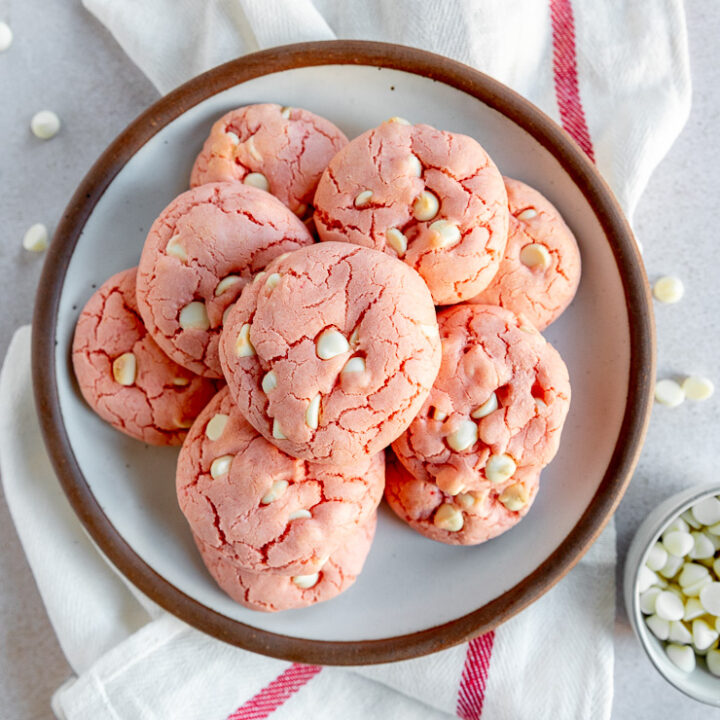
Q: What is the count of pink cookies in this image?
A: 10